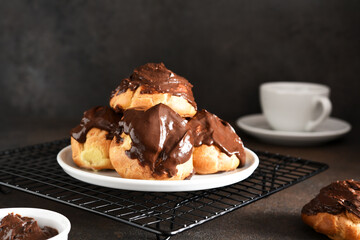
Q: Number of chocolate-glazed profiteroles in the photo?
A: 5